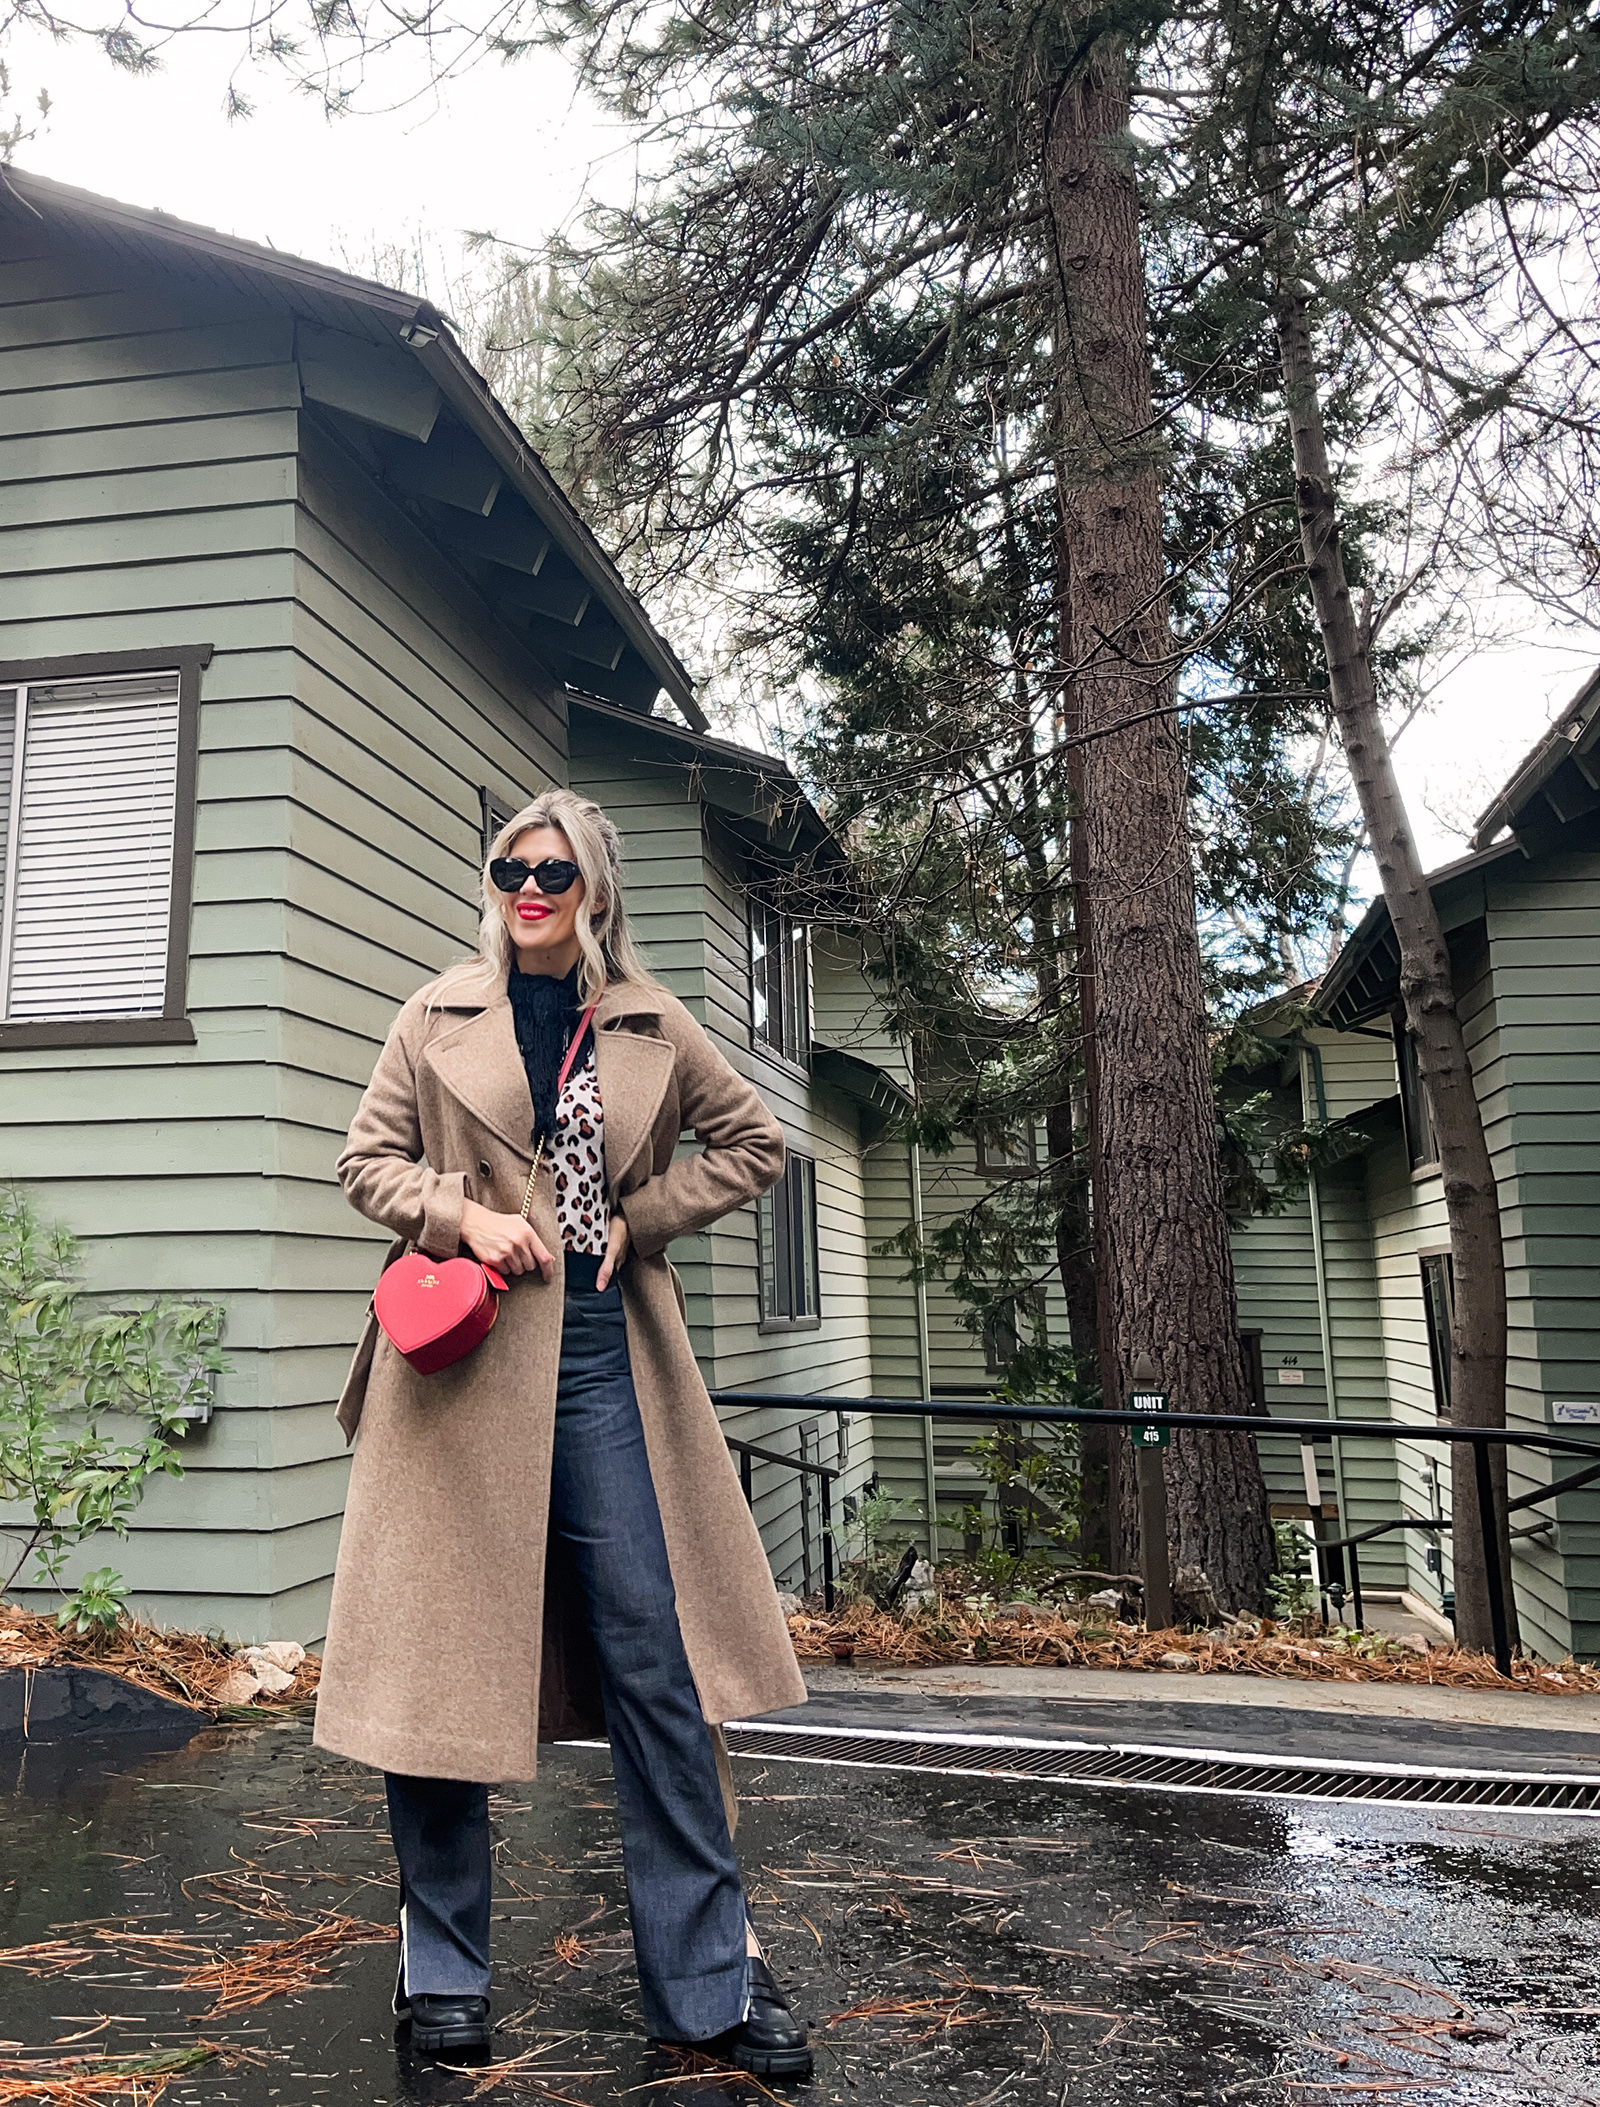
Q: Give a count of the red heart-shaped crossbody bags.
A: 1